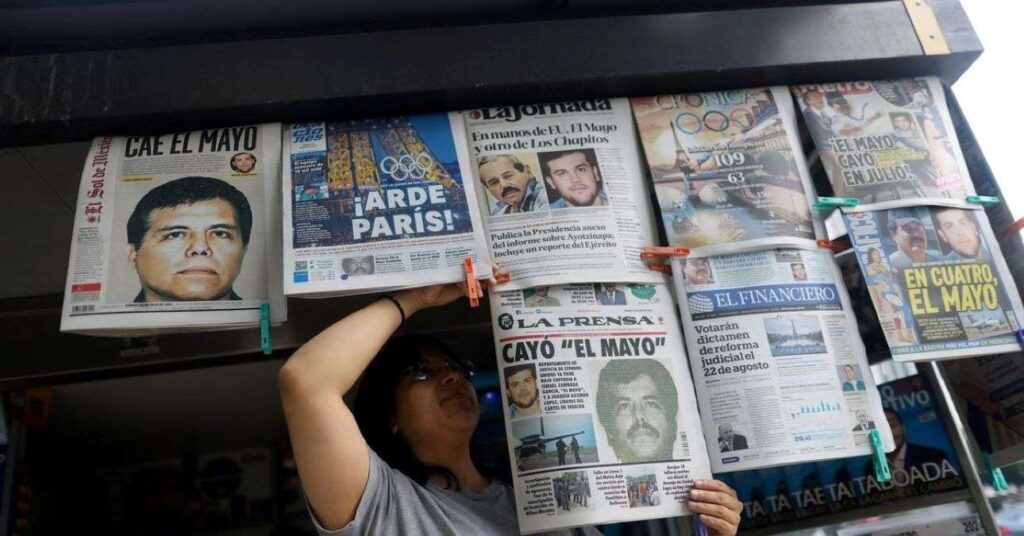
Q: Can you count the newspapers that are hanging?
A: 8